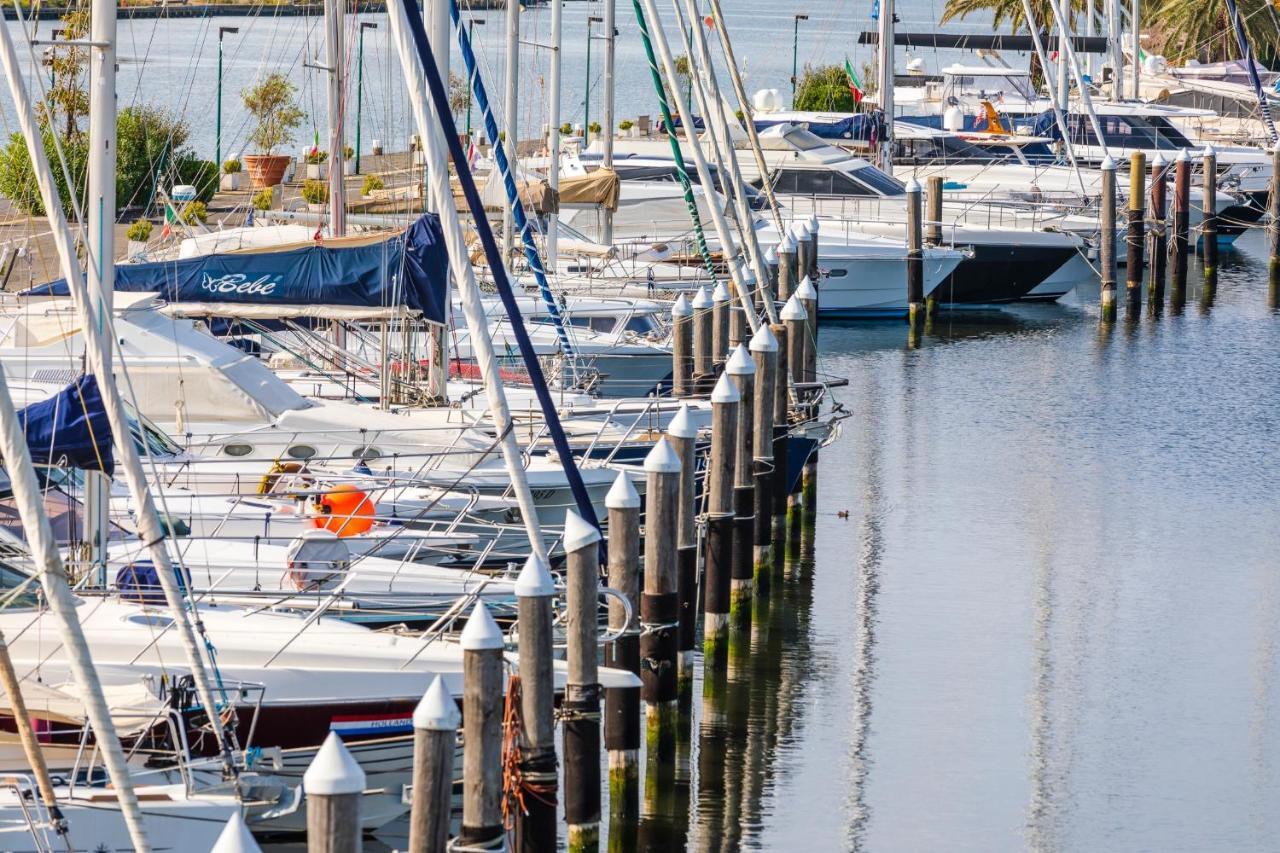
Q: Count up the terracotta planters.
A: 1